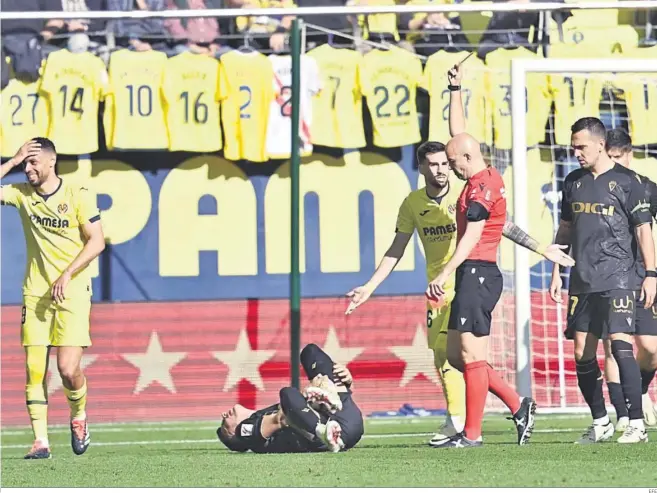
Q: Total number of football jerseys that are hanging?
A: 12